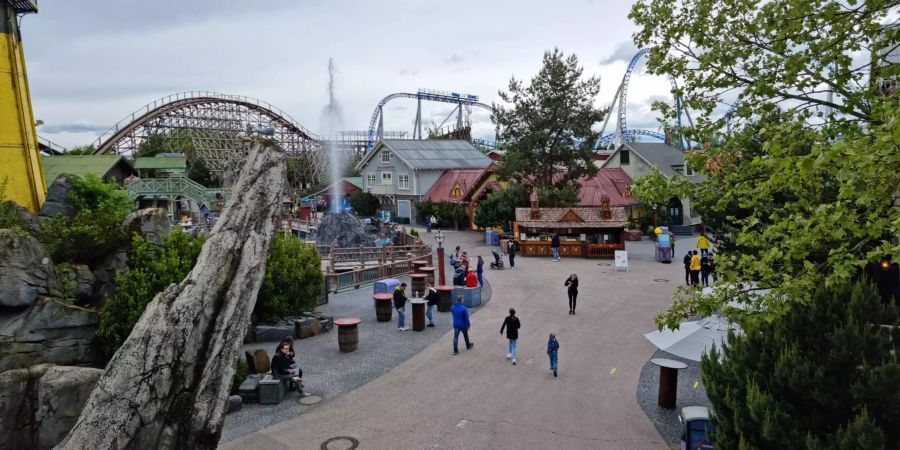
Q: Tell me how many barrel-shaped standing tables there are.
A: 6